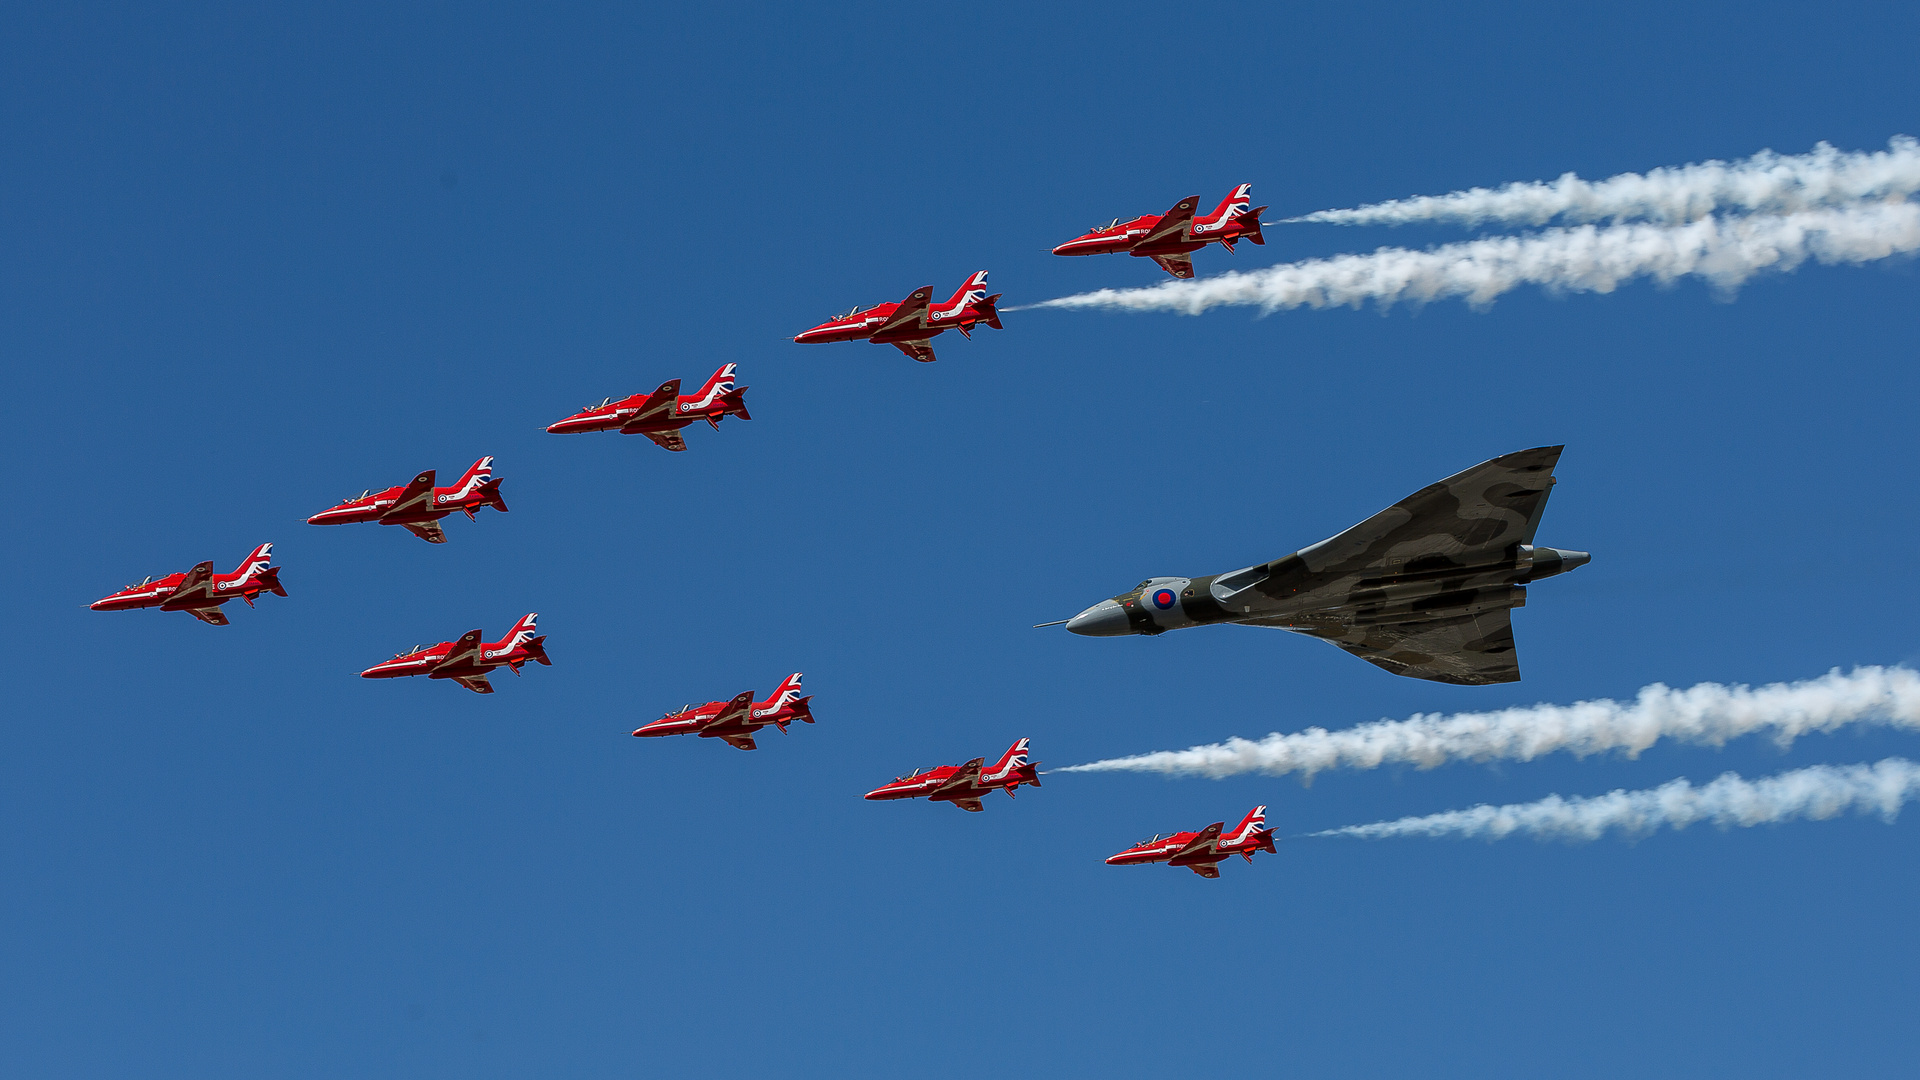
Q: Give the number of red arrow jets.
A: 9